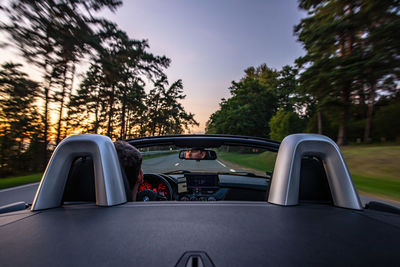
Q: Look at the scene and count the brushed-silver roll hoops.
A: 2